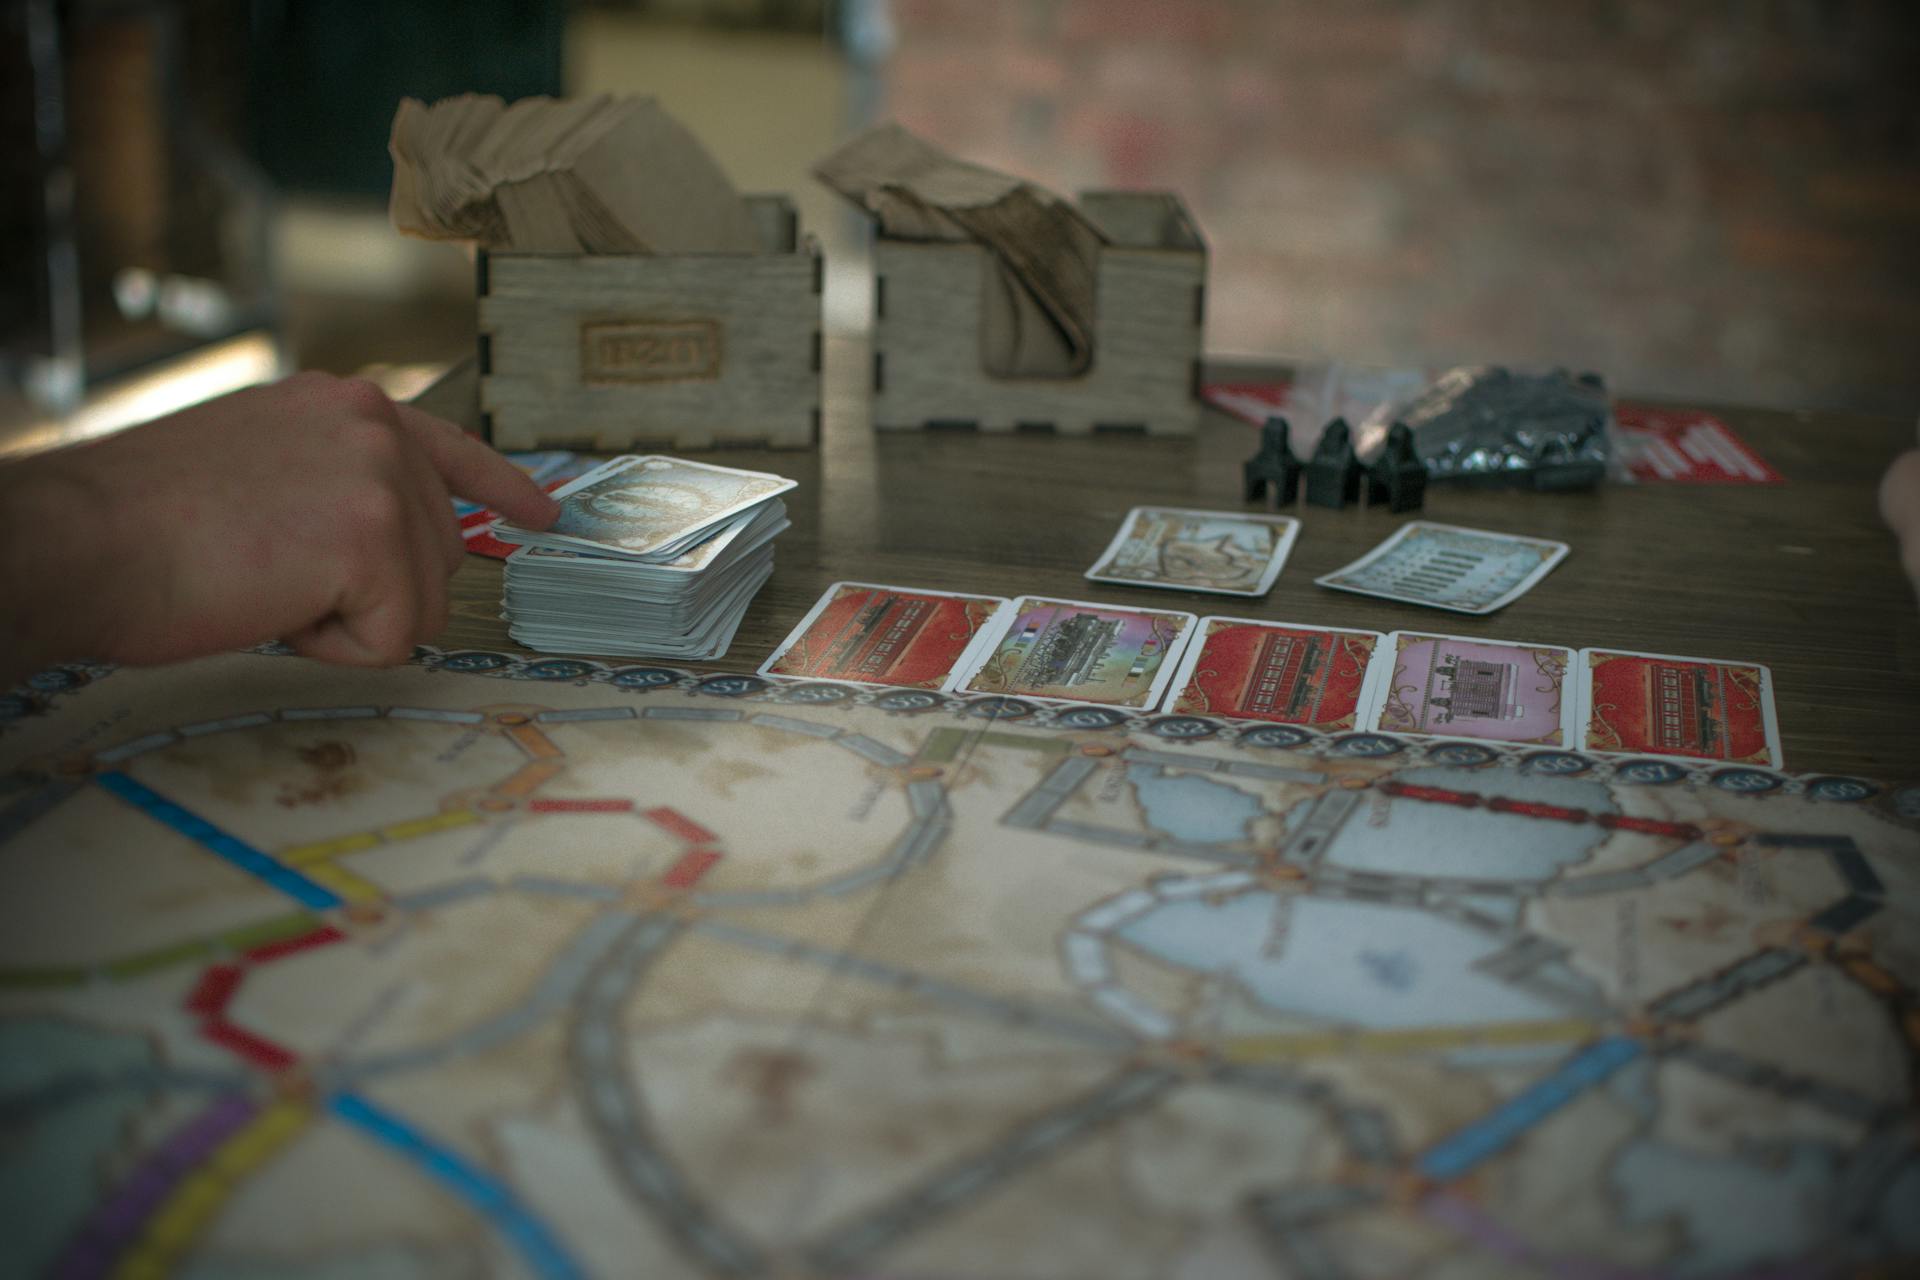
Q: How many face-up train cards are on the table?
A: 5